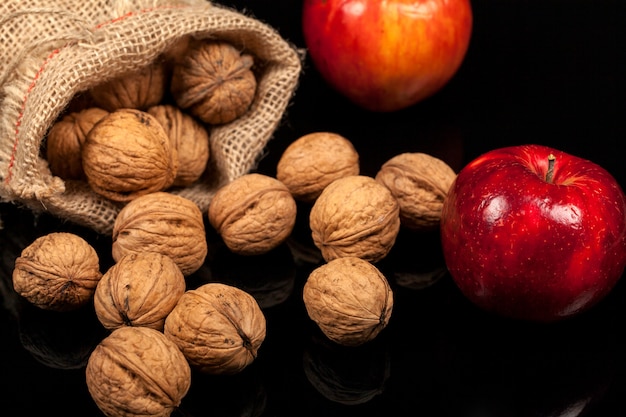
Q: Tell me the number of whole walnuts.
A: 15